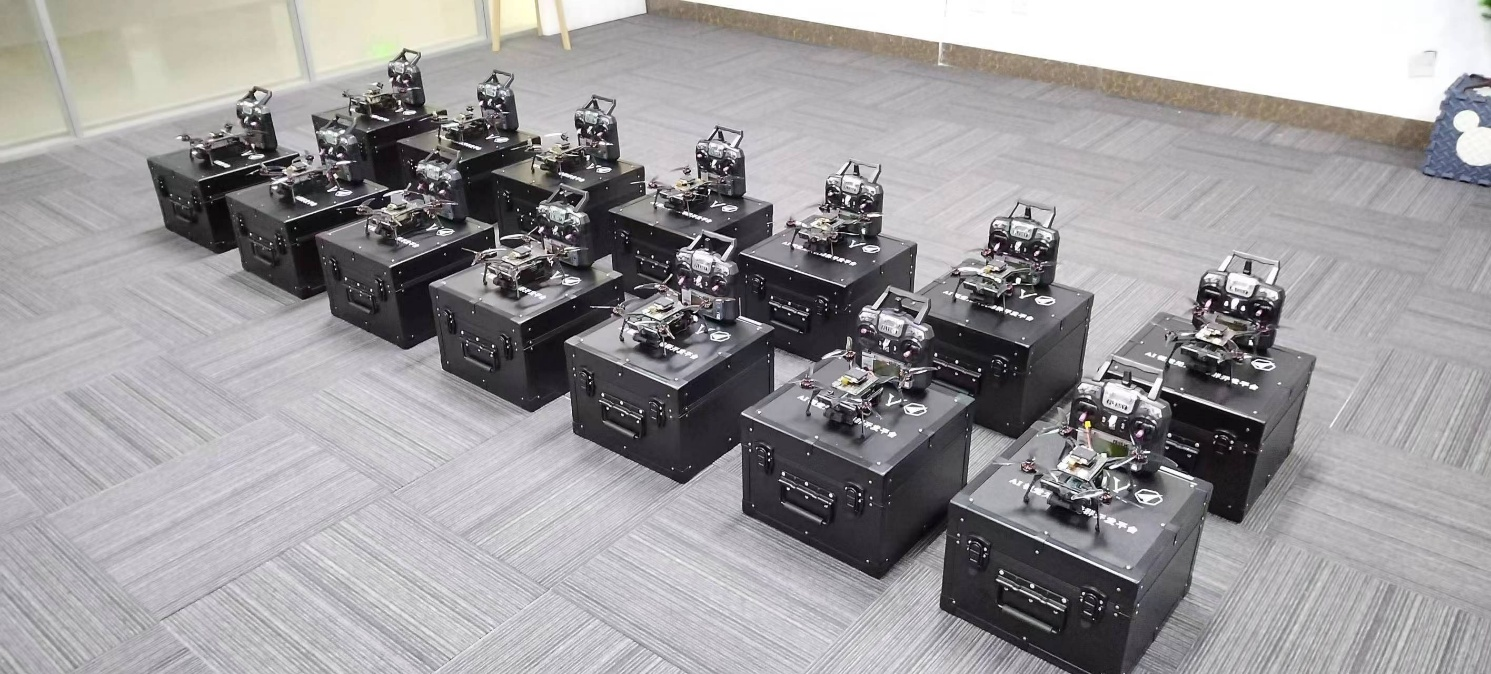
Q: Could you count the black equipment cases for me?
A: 14